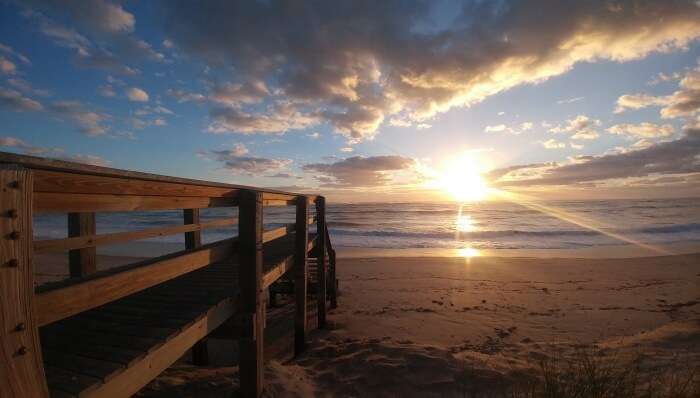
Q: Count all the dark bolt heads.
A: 6